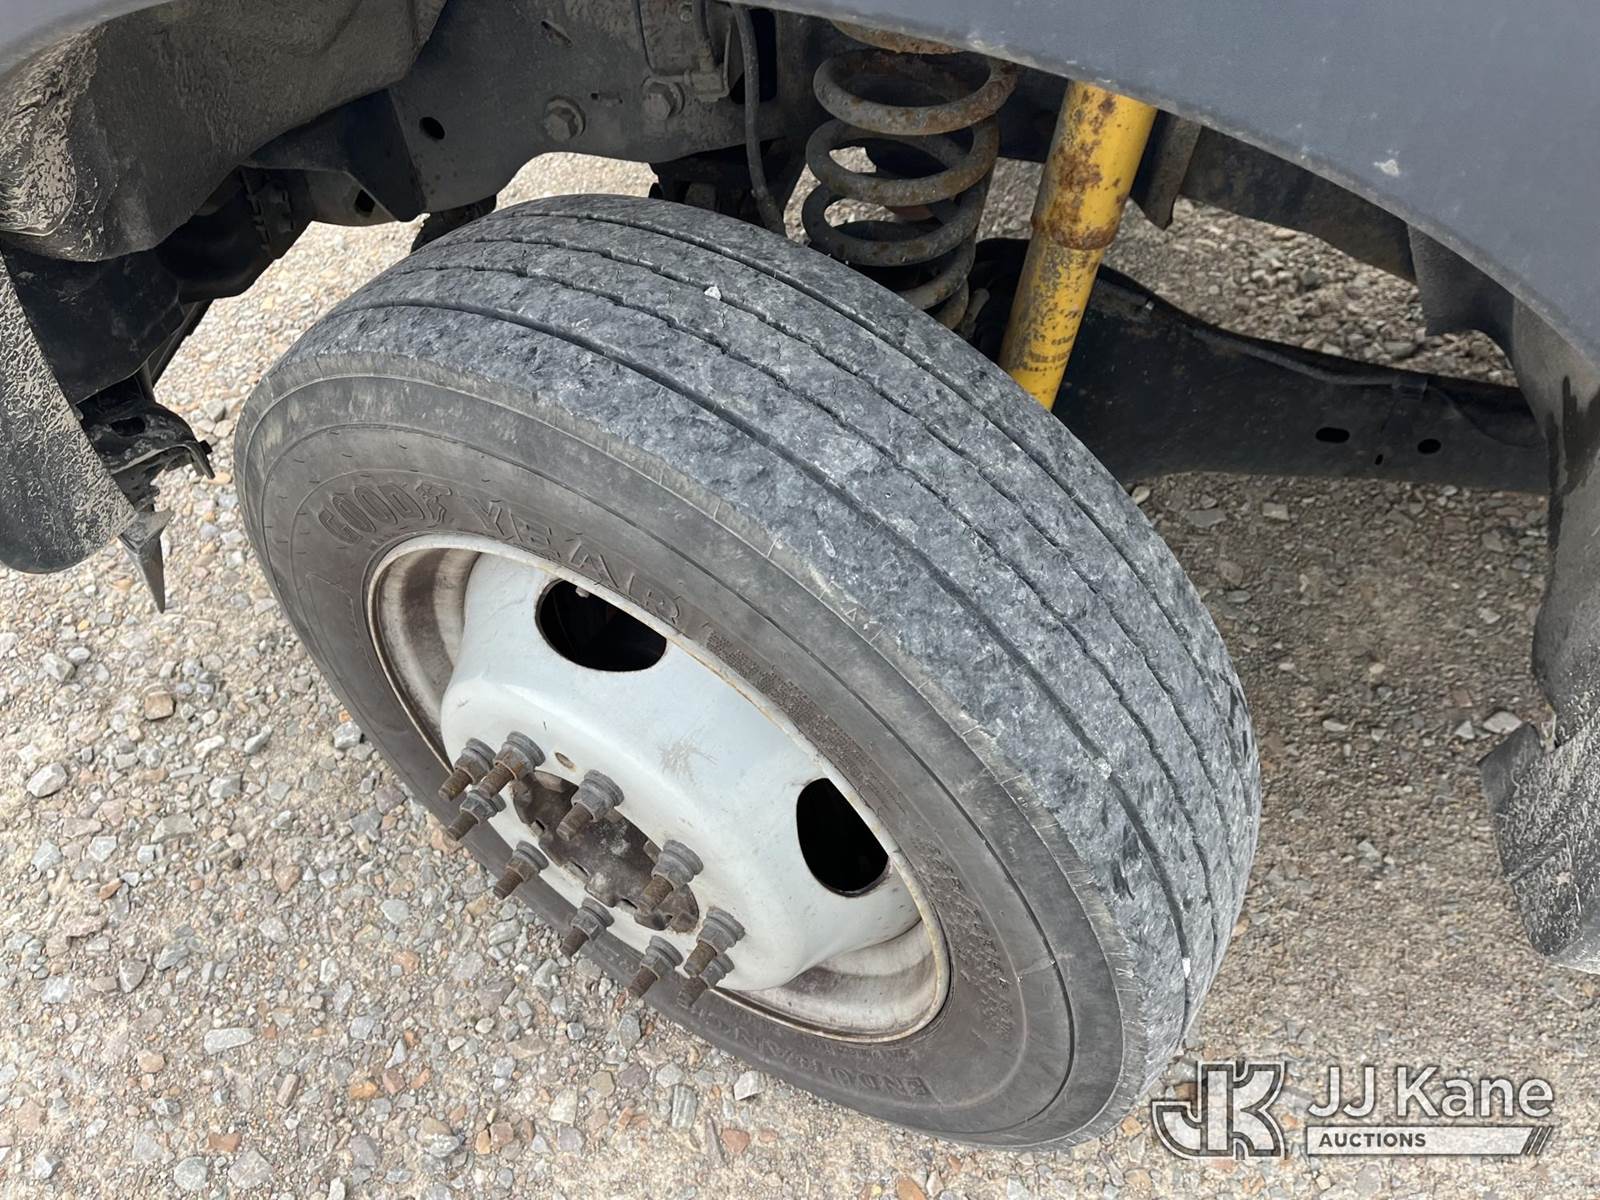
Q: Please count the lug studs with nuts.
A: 10